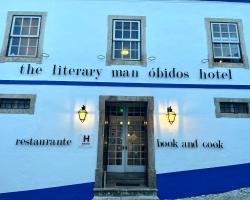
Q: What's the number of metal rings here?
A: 4